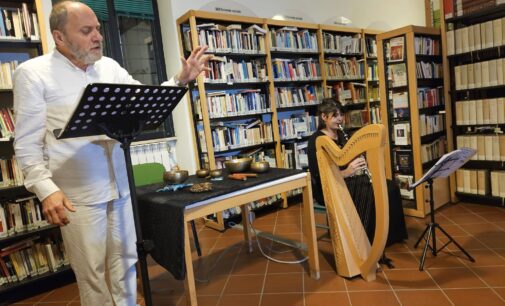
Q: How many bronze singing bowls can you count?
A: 5